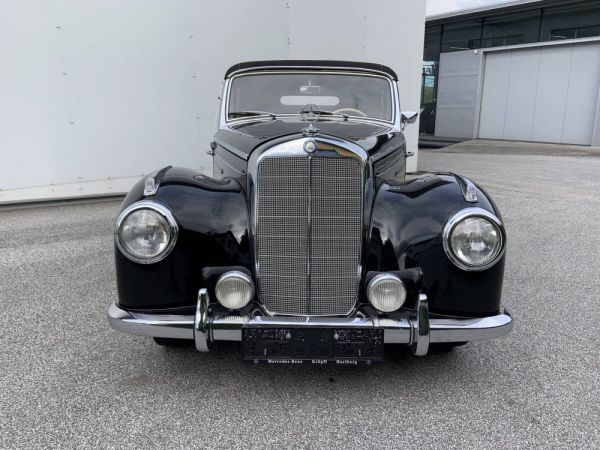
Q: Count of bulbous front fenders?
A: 2